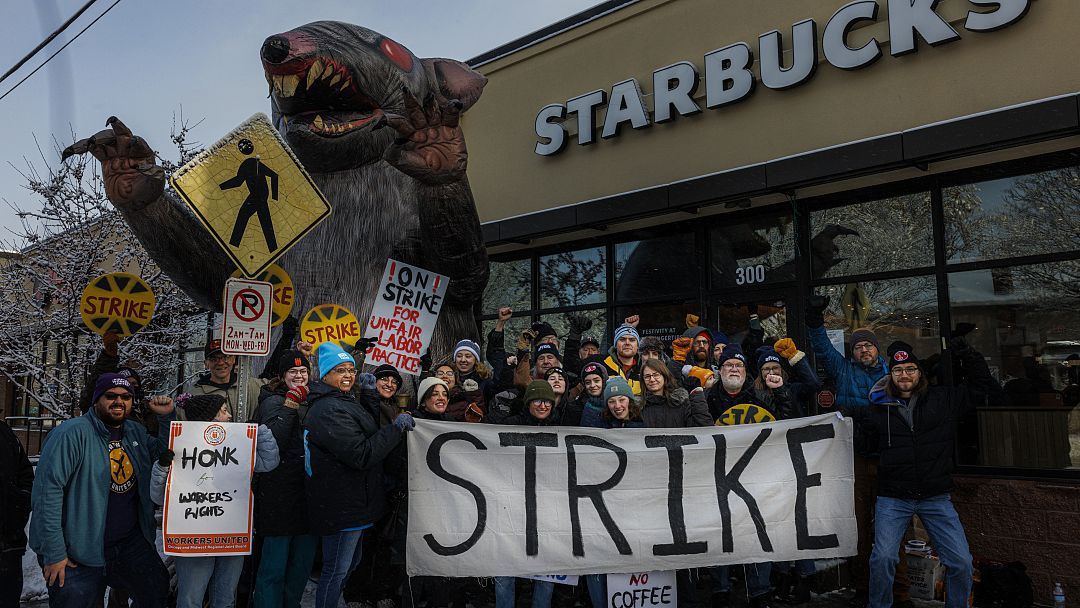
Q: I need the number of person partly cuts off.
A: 1